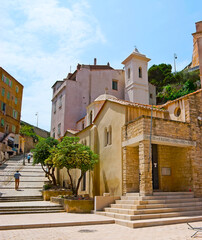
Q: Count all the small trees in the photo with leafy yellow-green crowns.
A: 2